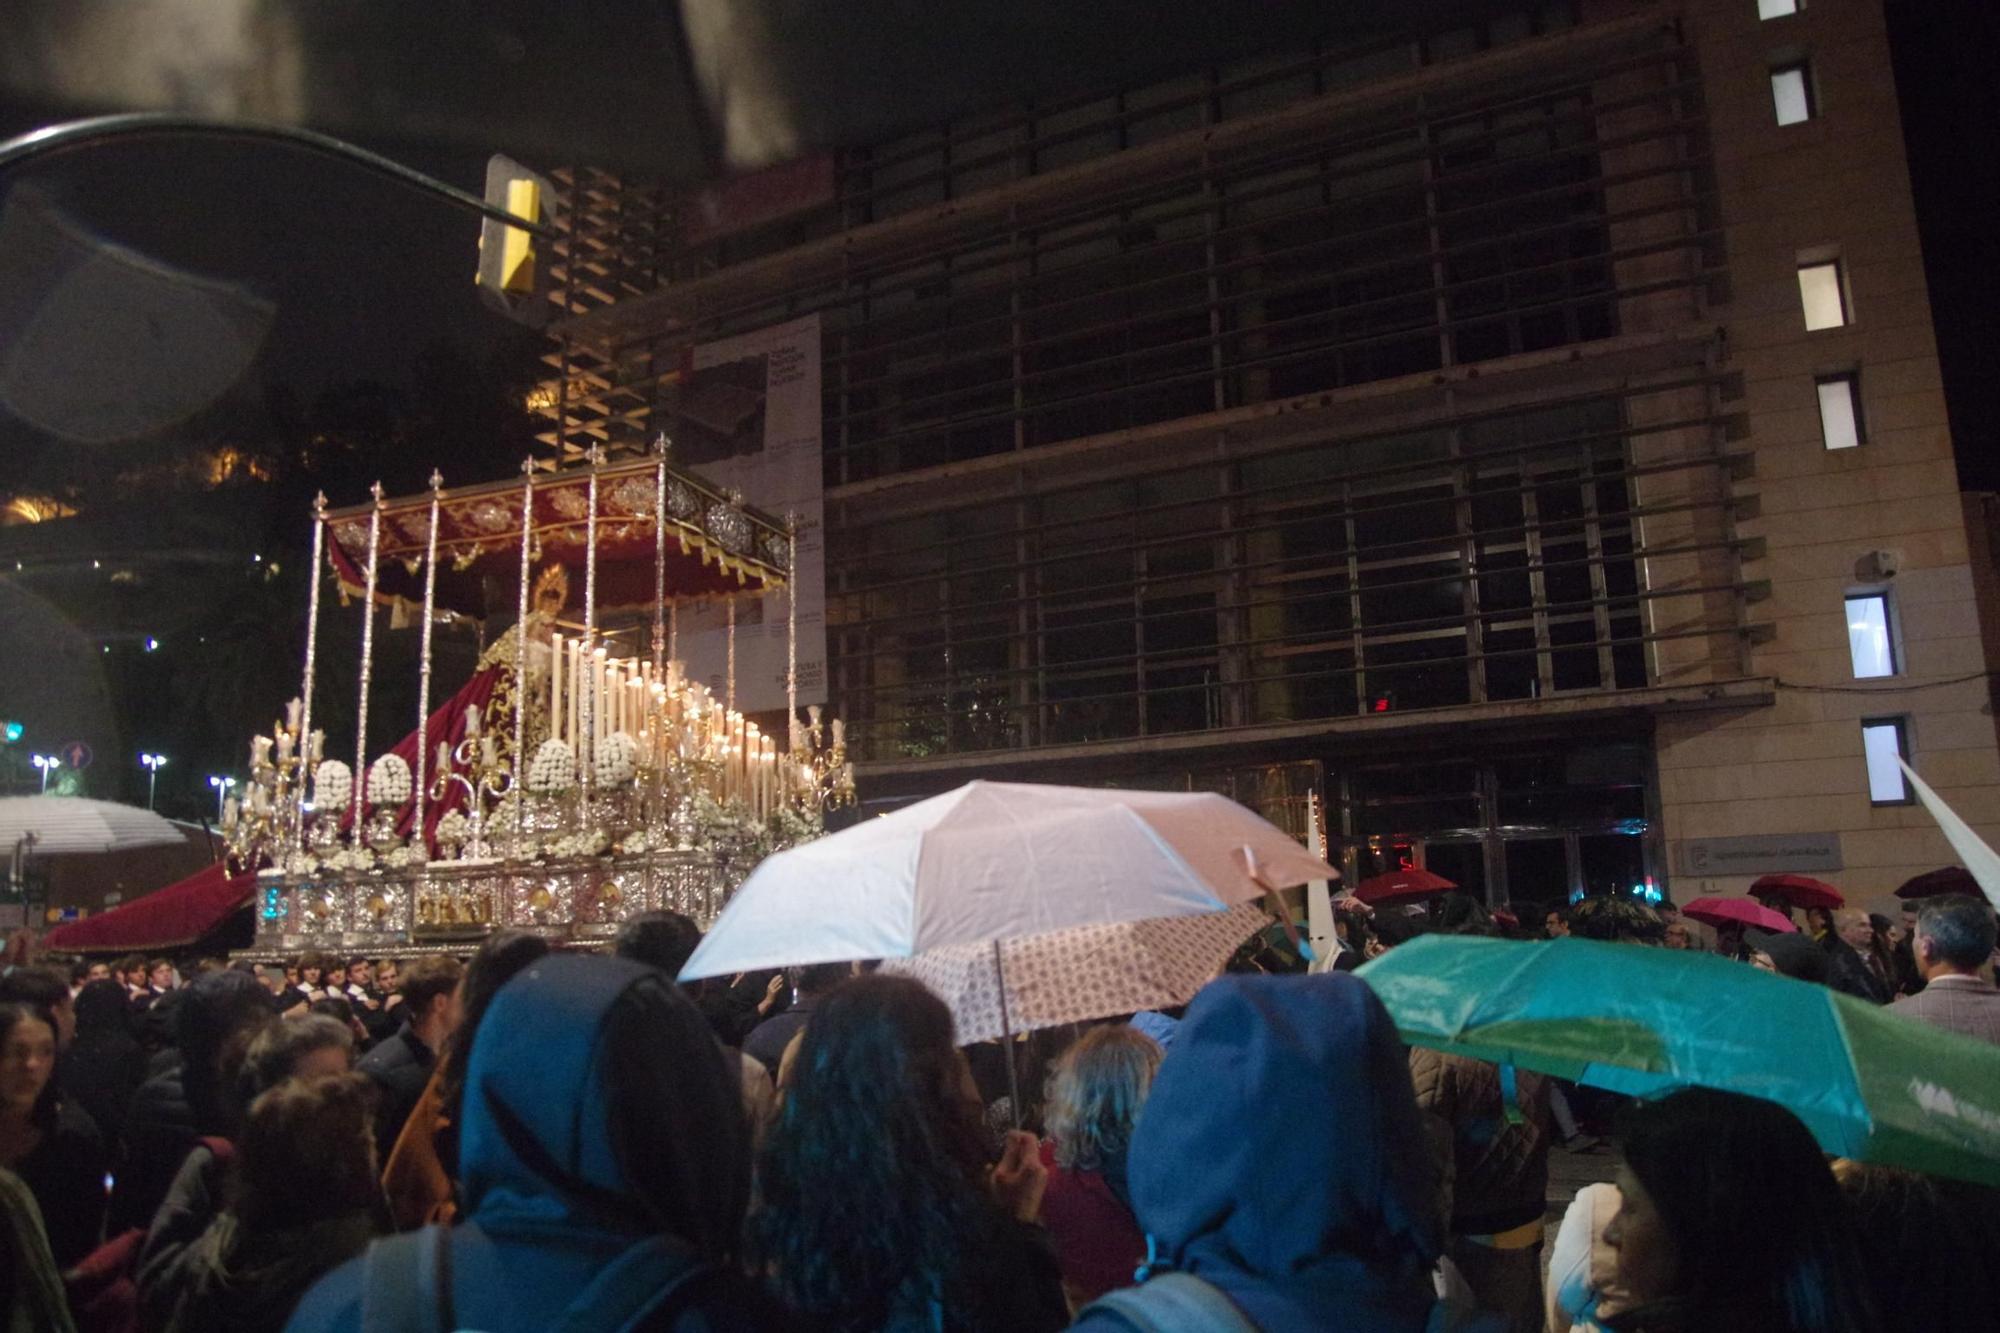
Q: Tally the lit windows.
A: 6